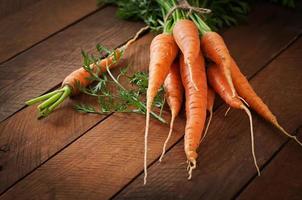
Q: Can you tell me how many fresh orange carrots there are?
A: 9